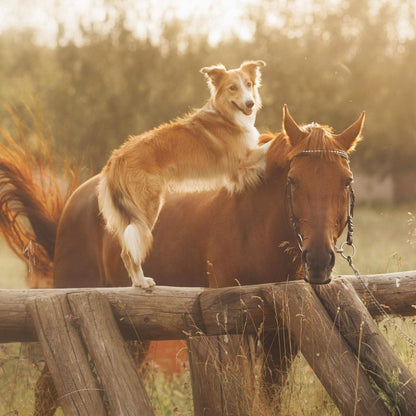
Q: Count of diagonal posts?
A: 4